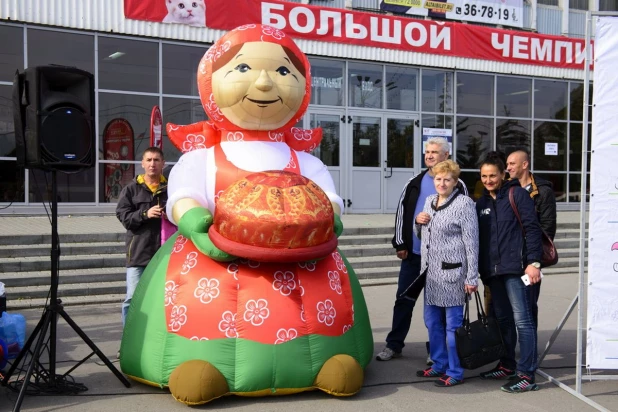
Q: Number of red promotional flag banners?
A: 2